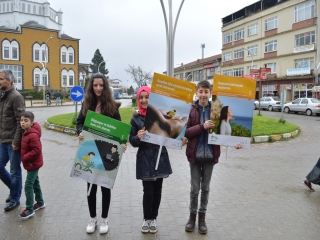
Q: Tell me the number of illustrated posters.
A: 3